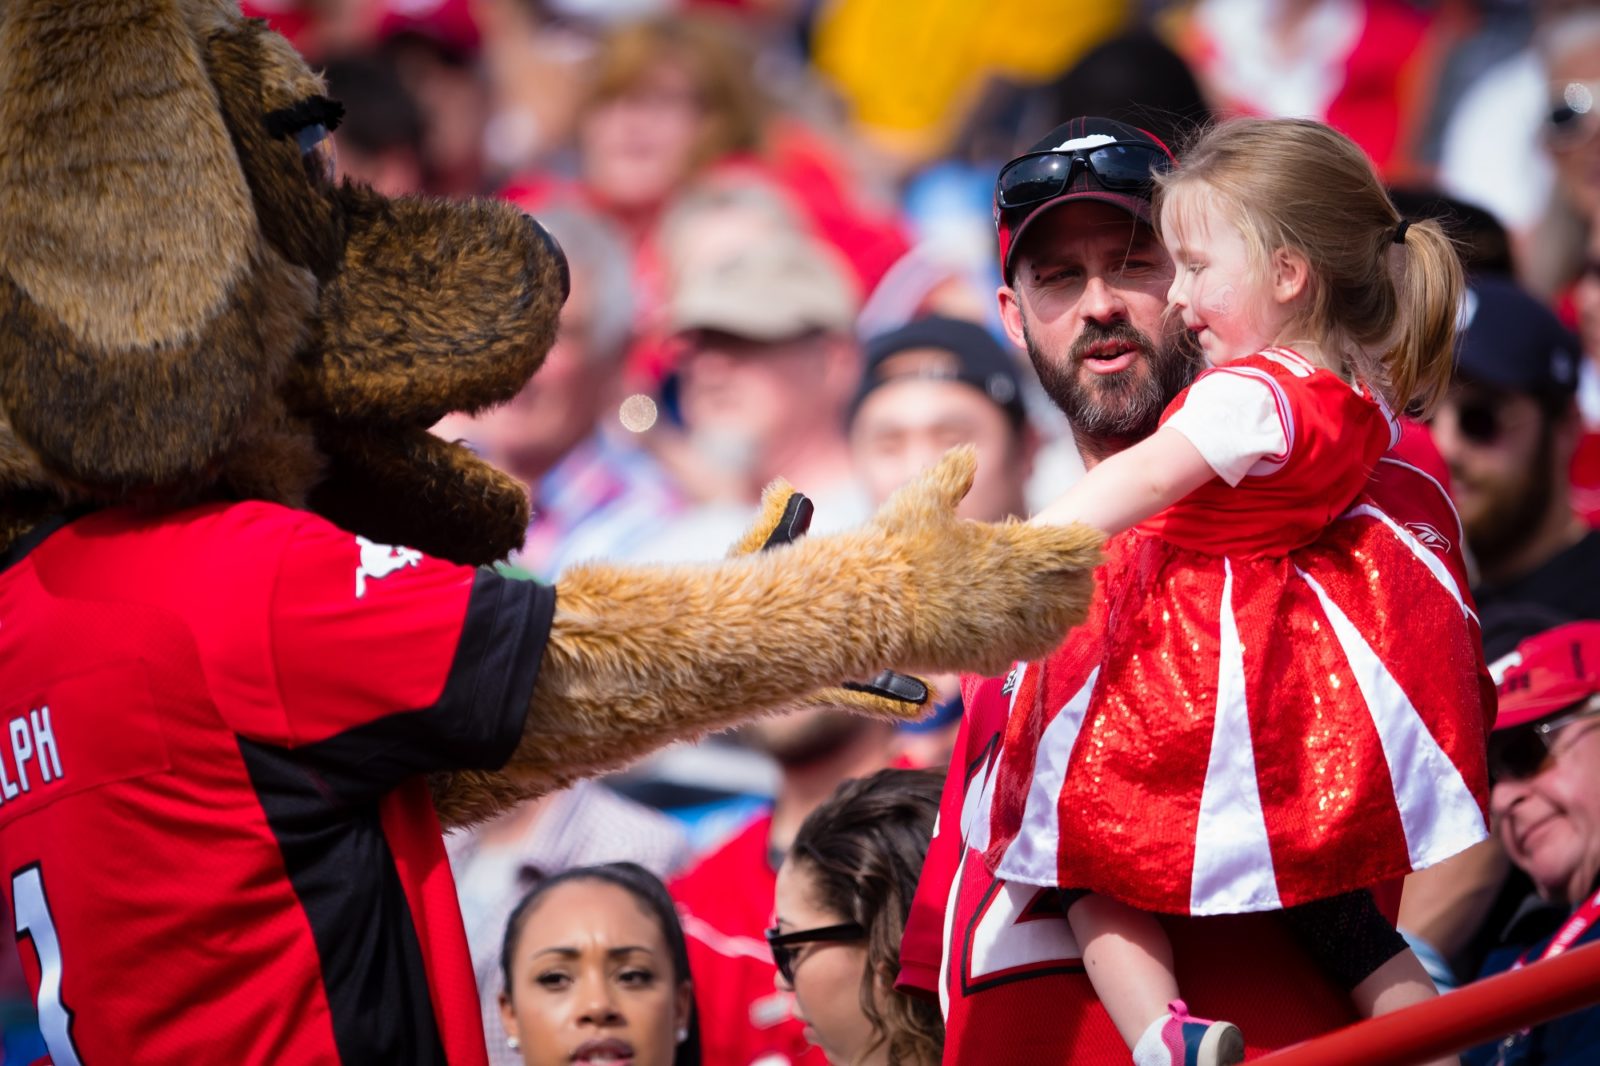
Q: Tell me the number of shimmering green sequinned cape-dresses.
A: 0